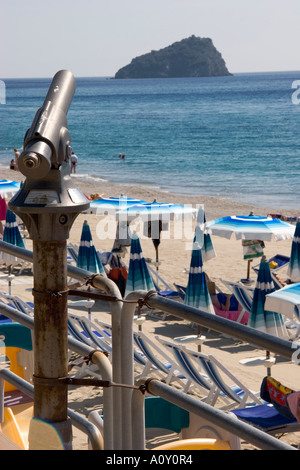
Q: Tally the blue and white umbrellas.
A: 12